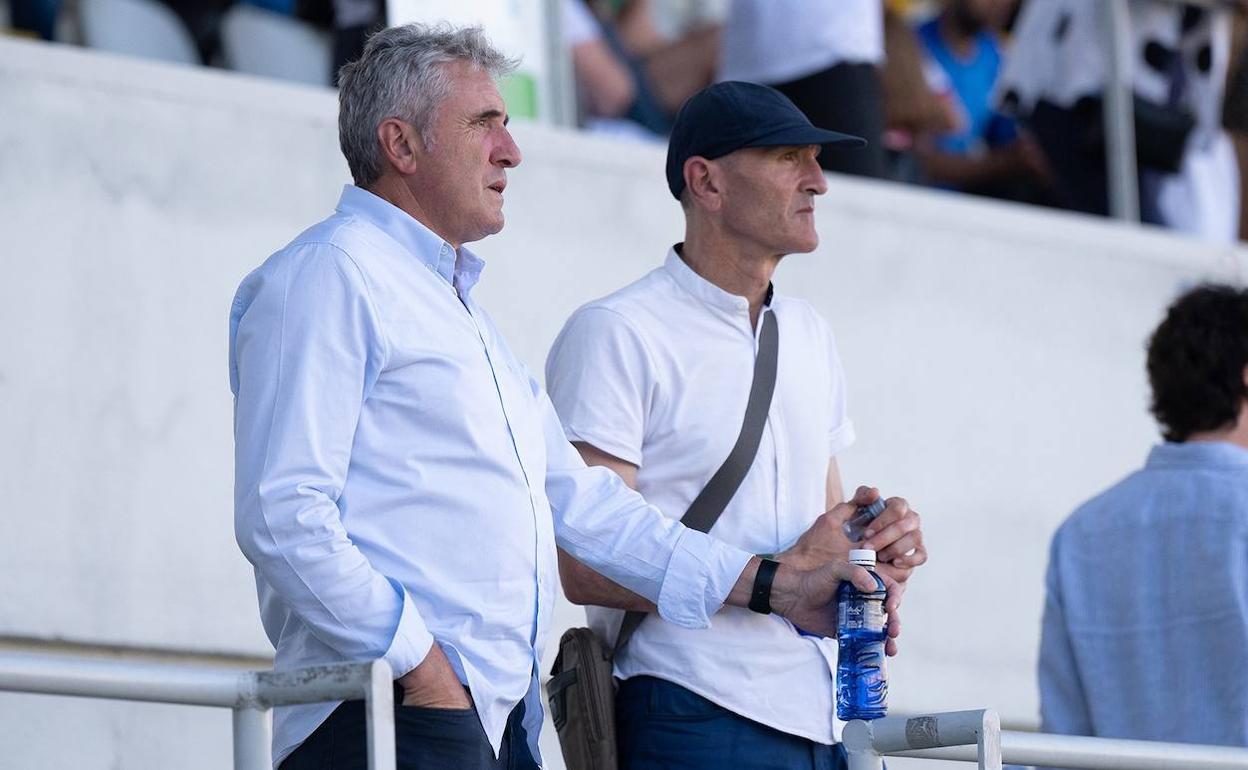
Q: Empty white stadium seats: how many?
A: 2